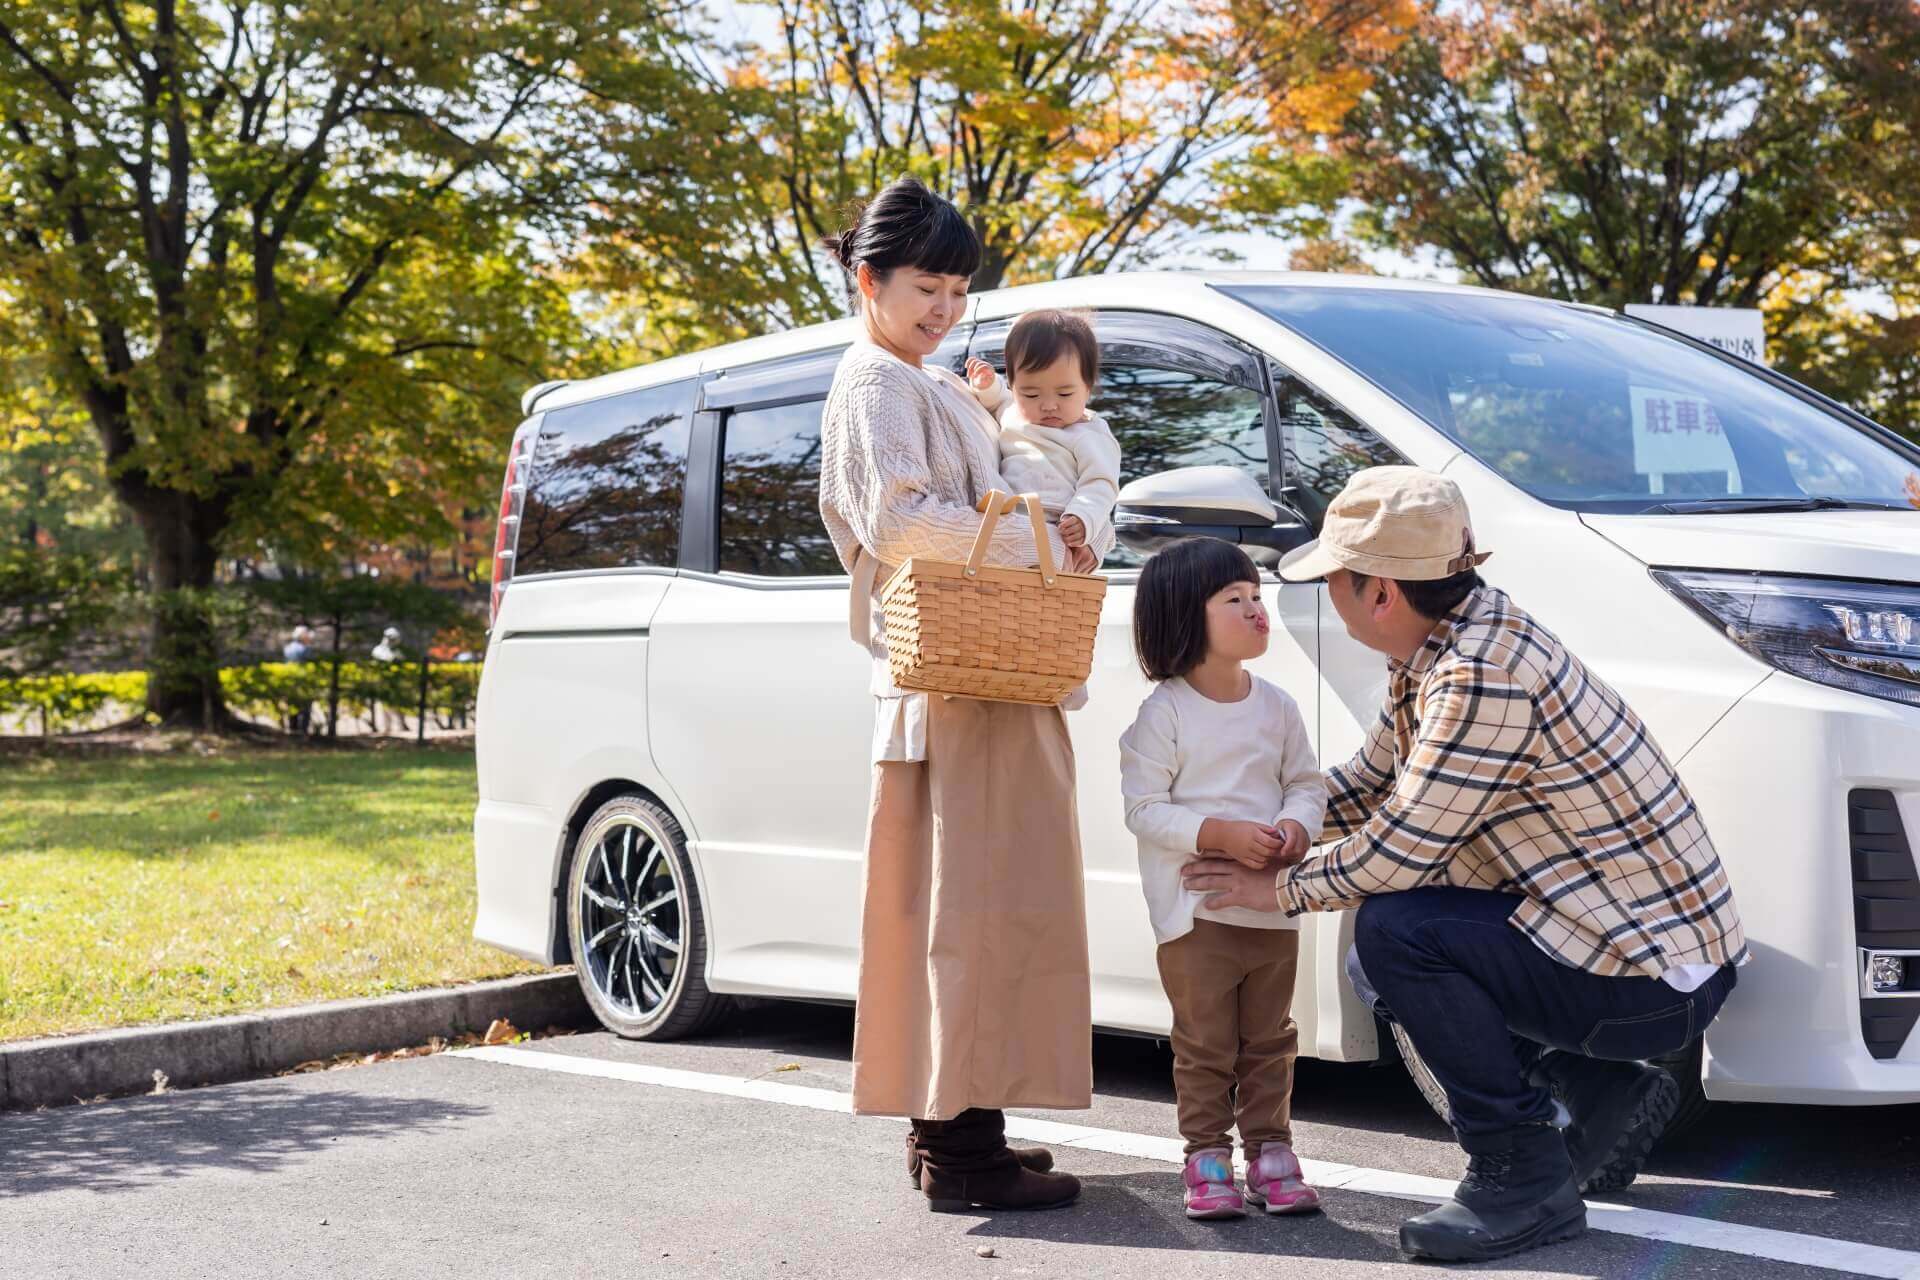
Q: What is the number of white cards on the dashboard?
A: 1